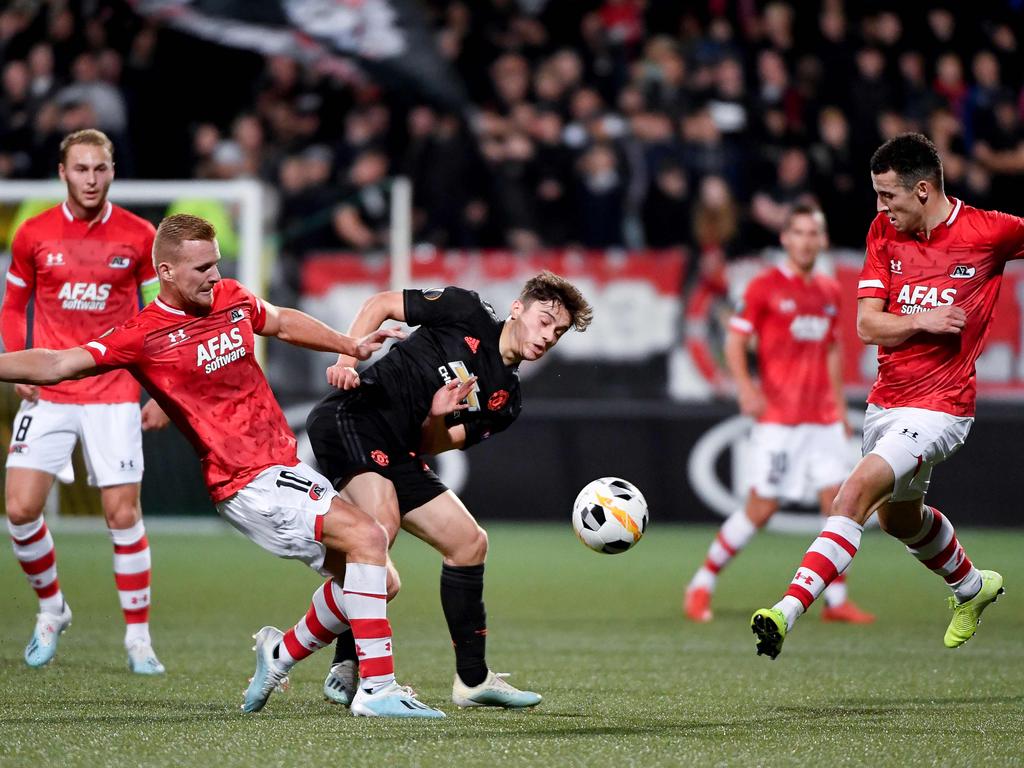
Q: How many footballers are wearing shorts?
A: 5